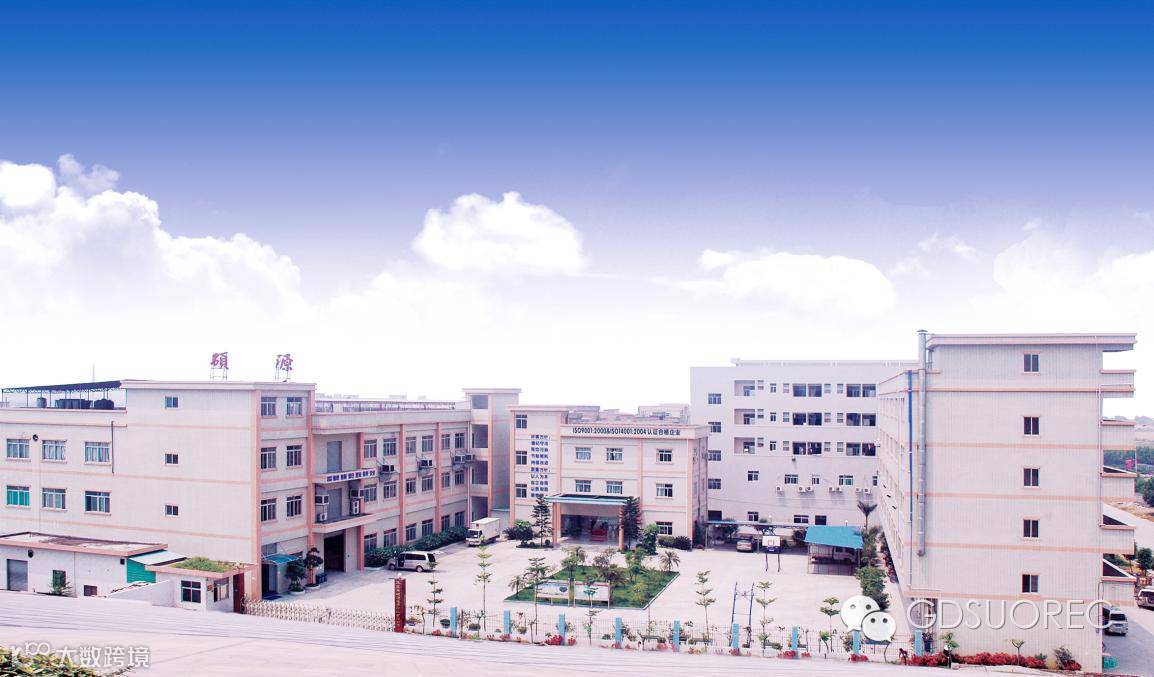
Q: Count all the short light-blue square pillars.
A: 9